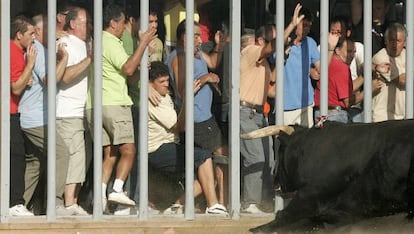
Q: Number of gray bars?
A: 10